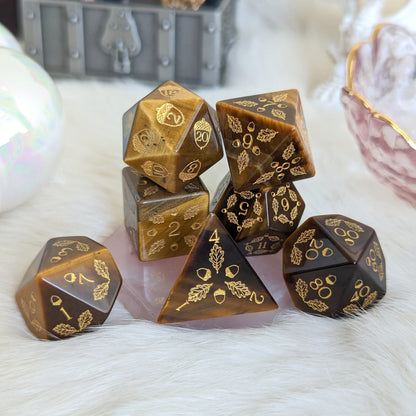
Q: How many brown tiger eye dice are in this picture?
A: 7